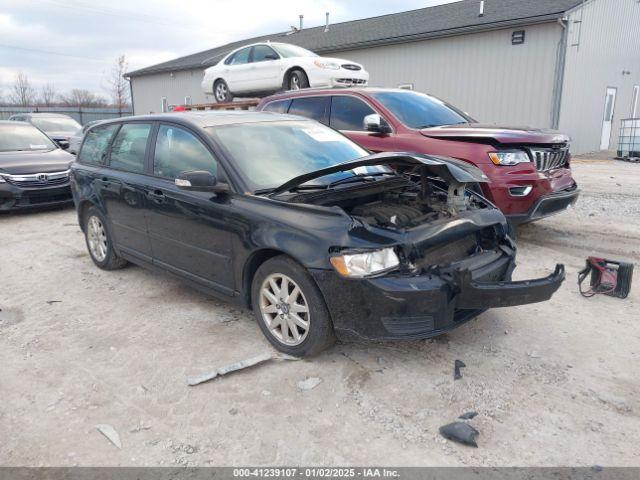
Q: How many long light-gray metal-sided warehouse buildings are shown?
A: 1